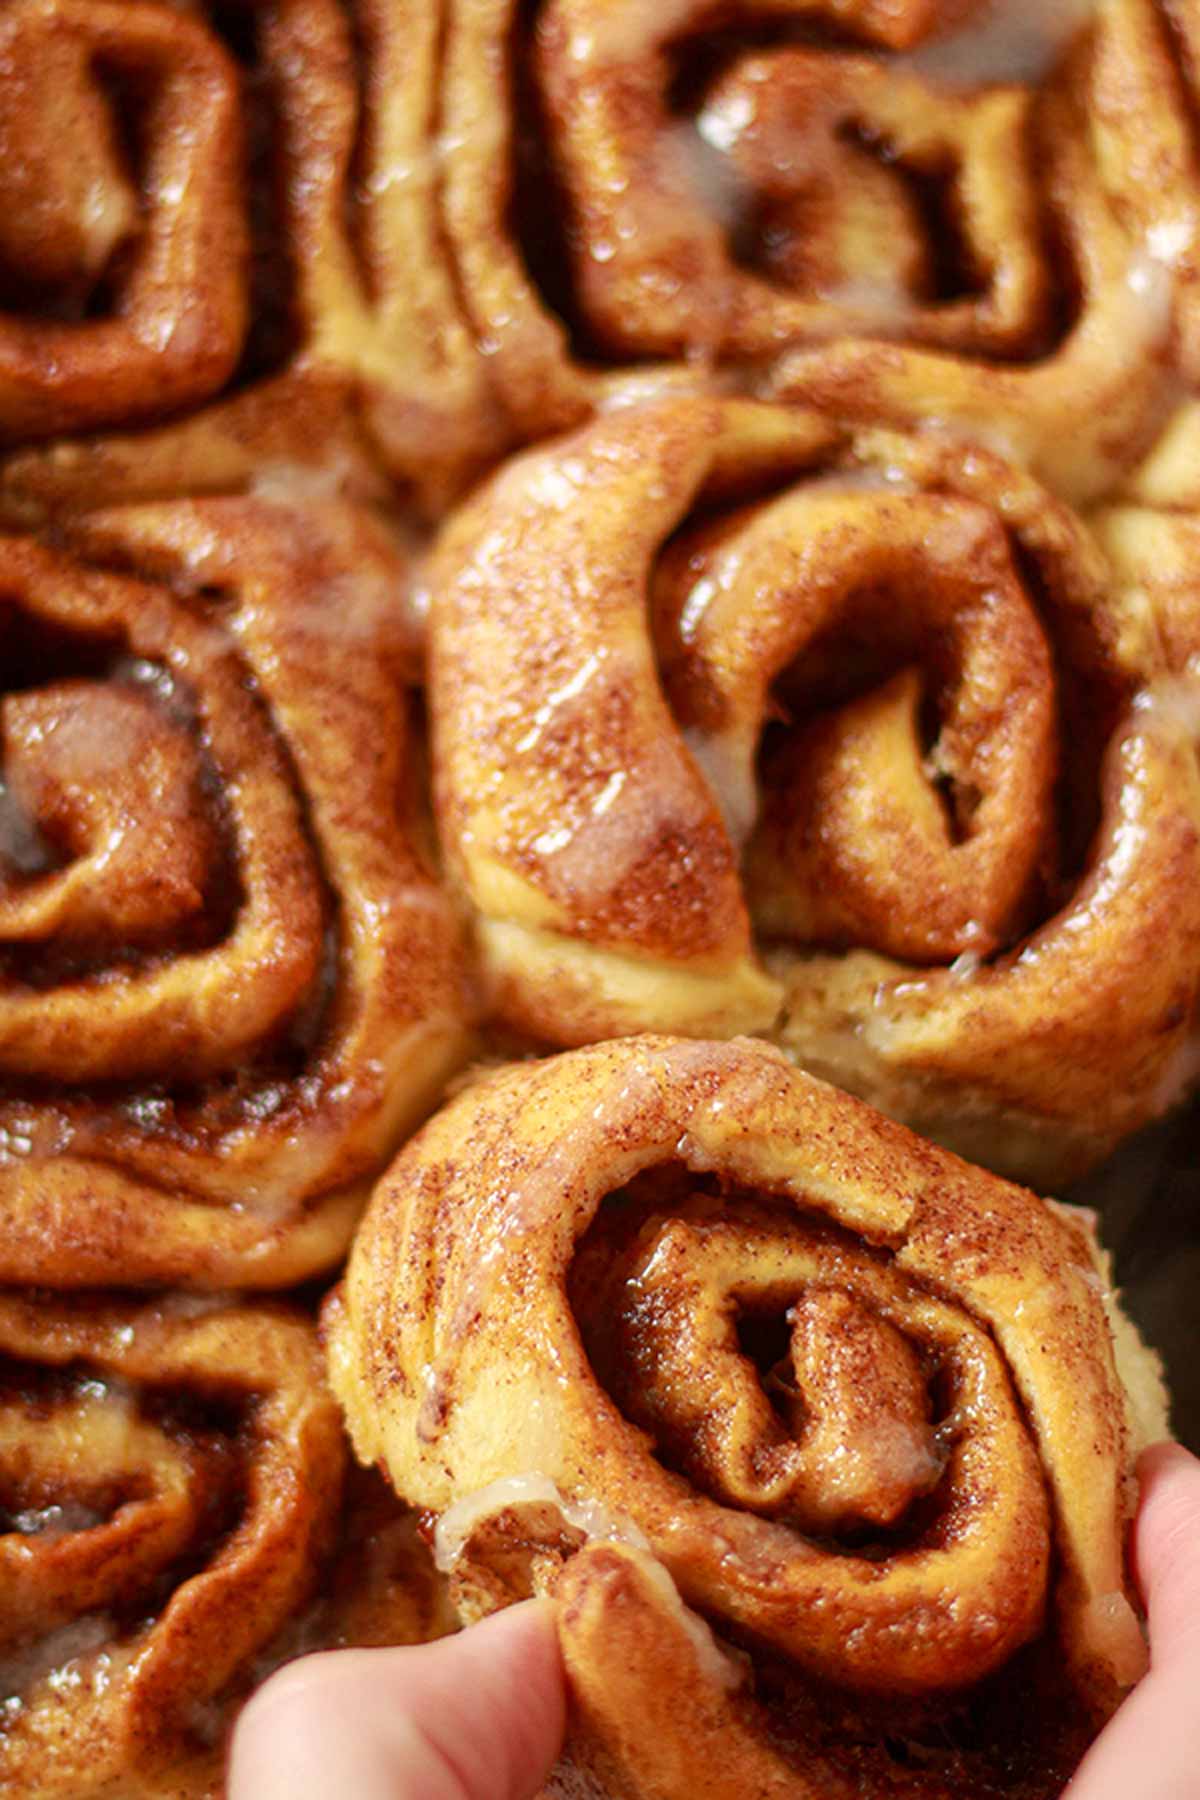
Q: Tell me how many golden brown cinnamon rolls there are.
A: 6